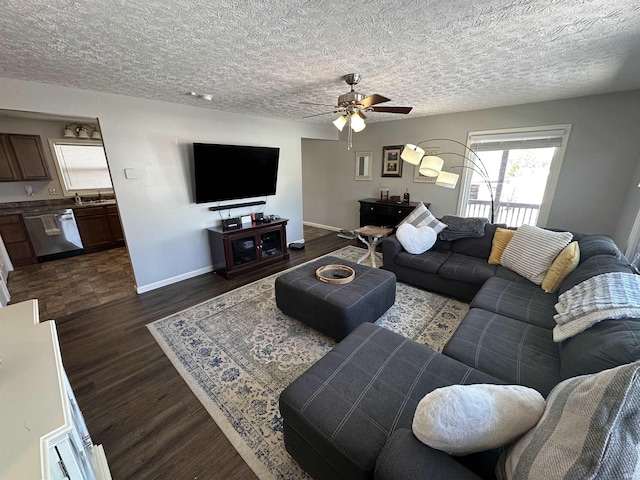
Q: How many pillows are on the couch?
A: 7